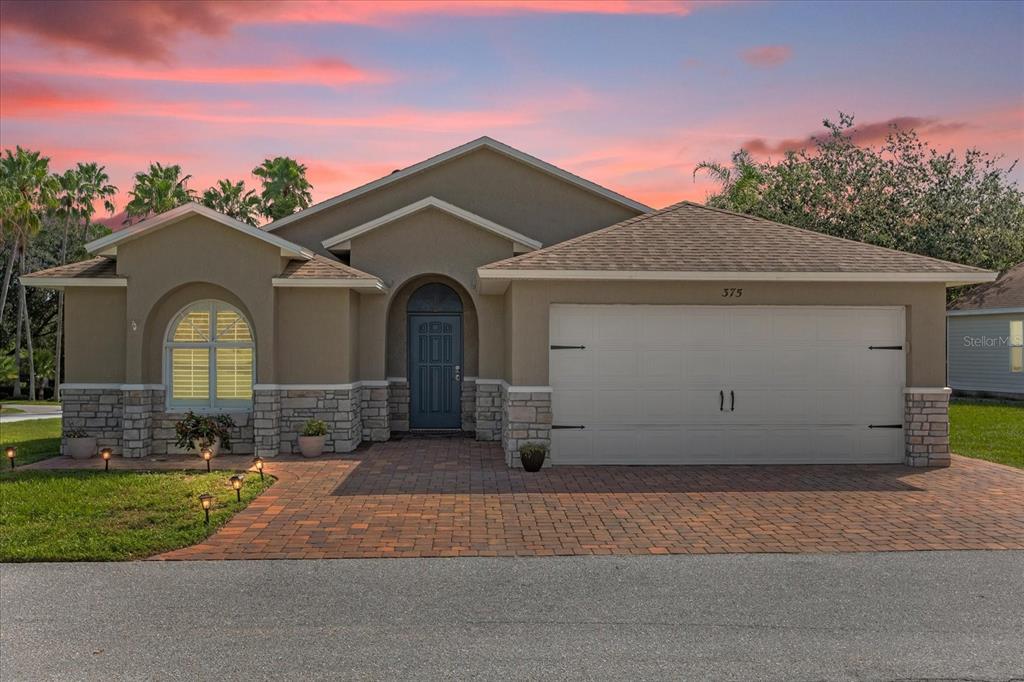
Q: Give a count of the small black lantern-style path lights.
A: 6